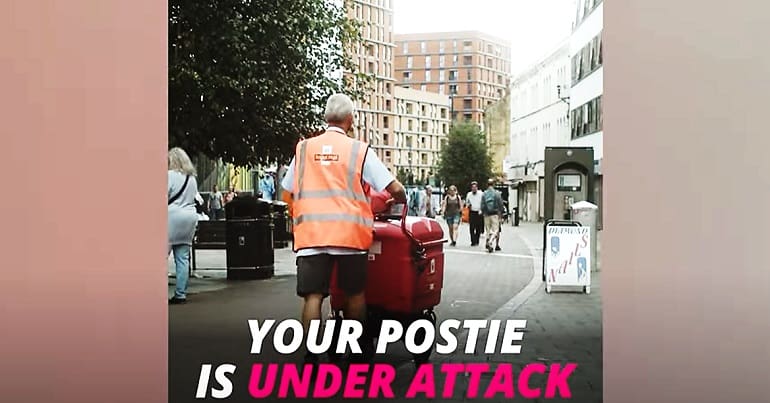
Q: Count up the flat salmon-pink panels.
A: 2